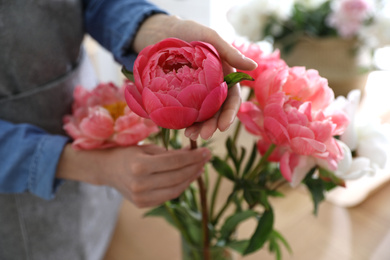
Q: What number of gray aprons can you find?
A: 1